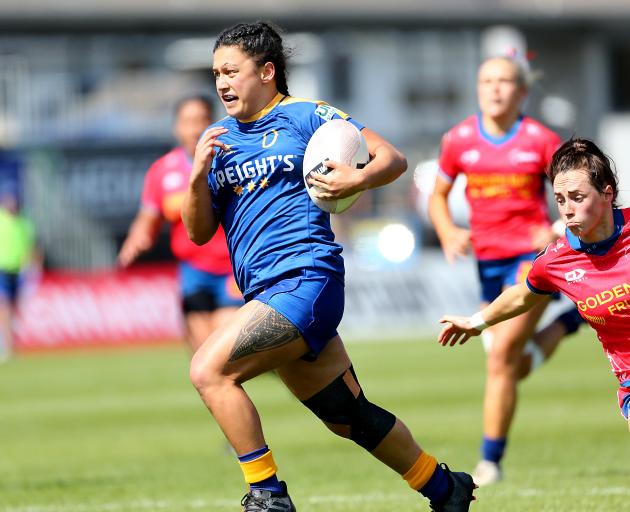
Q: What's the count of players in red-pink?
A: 3